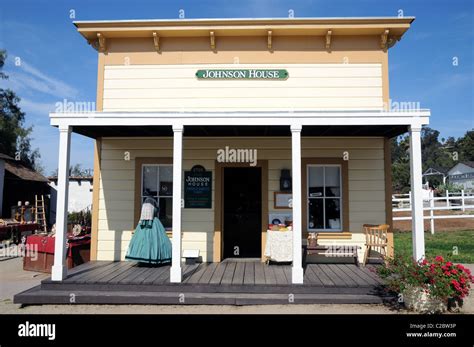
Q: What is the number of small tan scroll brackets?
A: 6